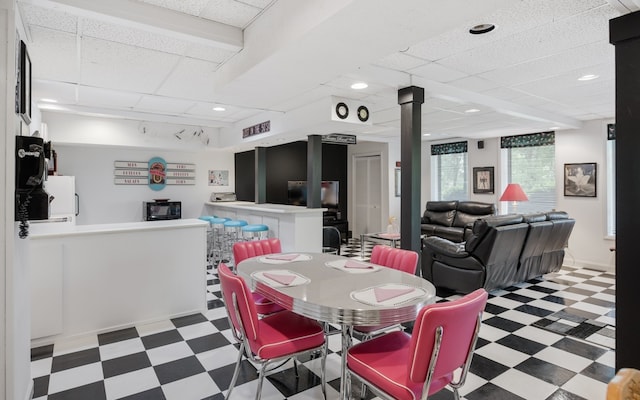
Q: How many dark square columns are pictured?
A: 4